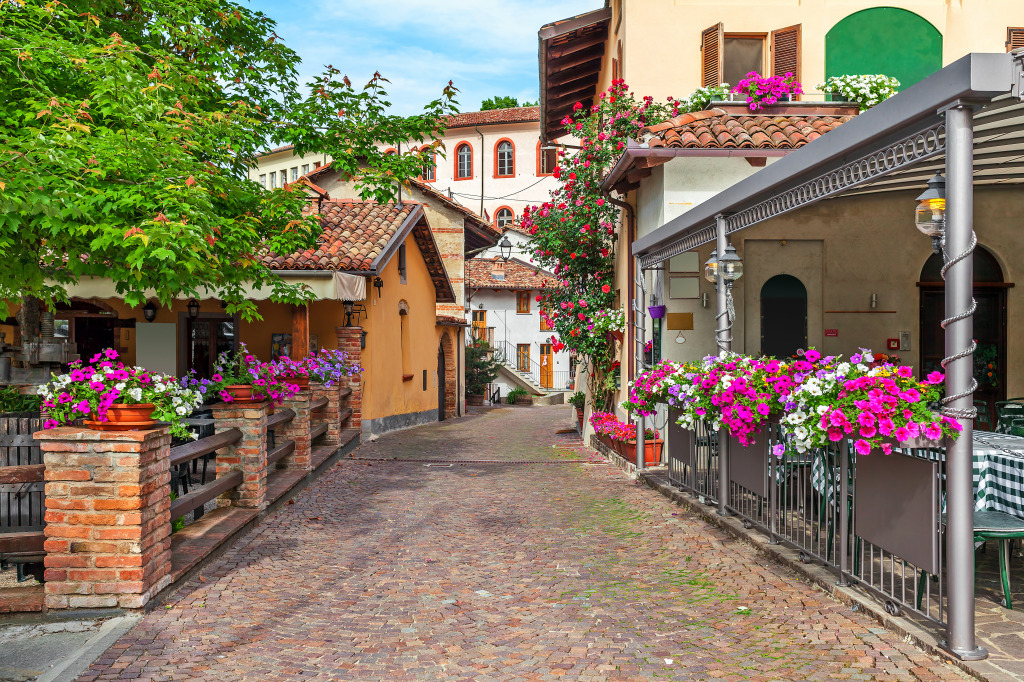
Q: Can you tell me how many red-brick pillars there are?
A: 5